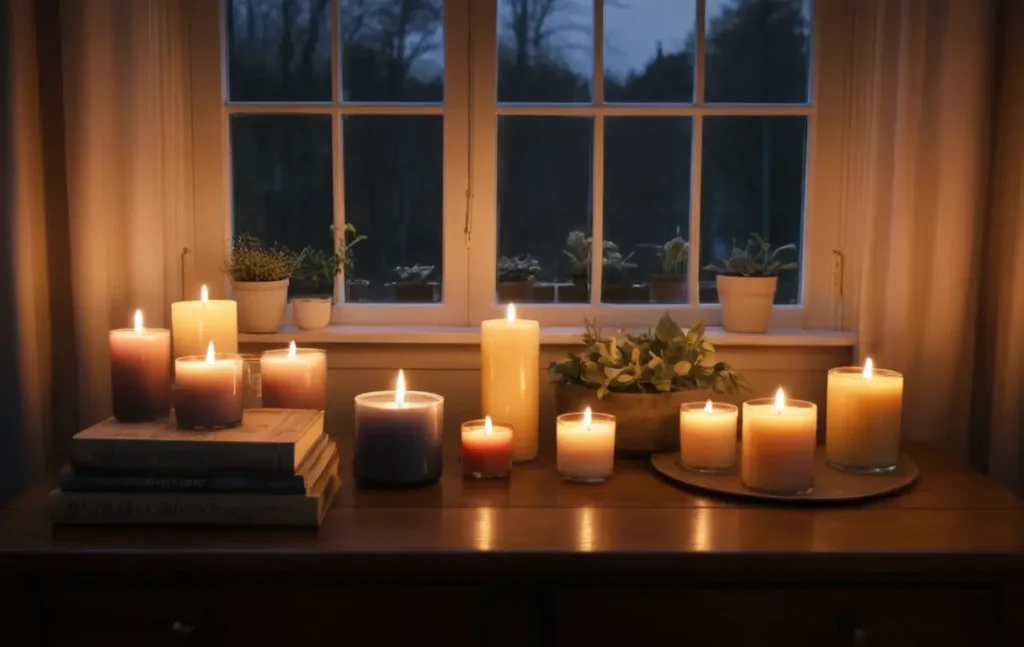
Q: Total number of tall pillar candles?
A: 2